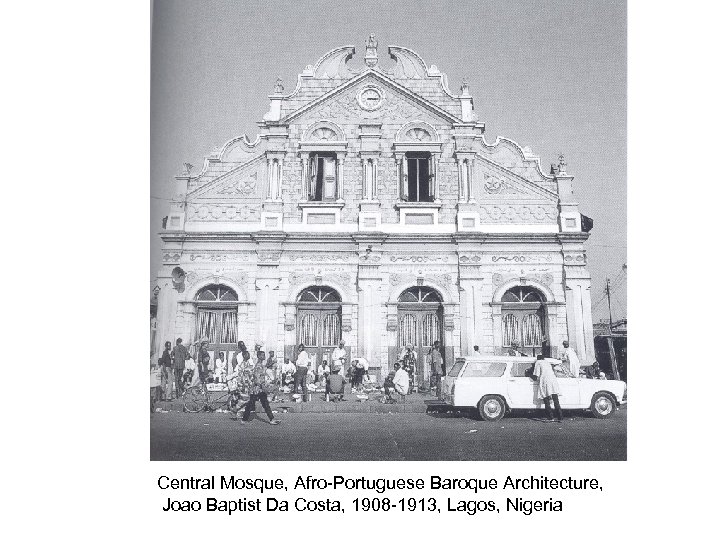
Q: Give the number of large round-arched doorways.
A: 4